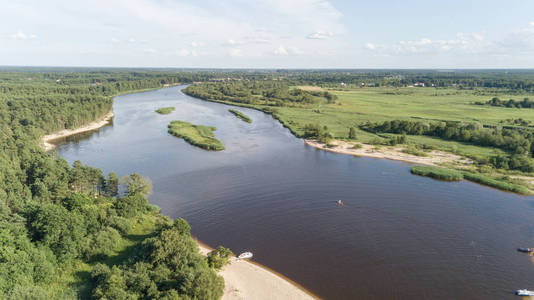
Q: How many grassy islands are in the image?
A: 3